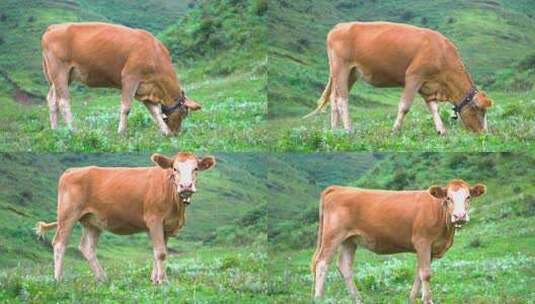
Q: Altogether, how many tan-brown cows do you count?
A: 4